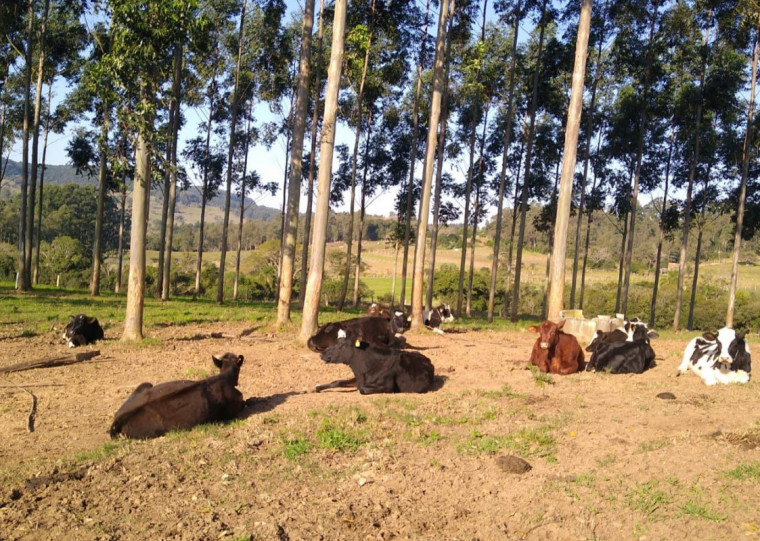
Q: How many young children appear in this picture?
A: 0